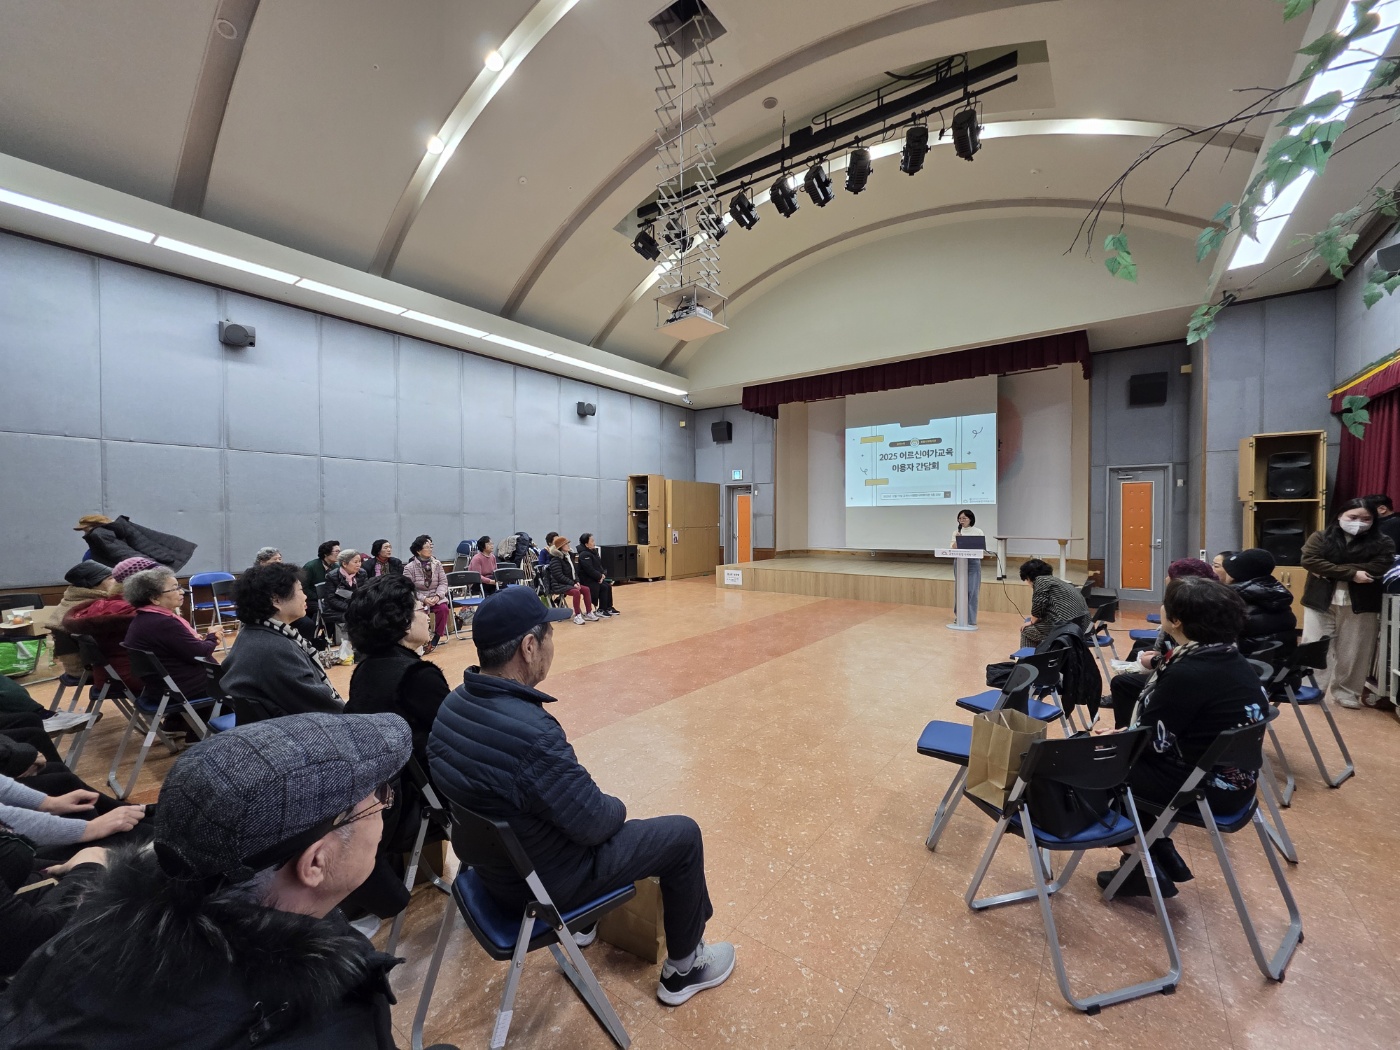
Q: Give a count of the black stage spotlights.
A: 9